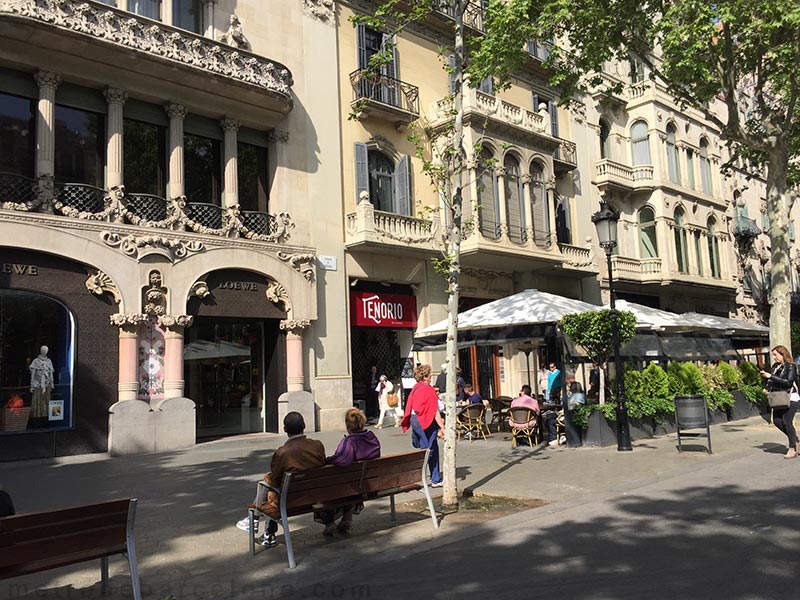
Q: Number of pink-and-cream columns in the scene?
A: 3